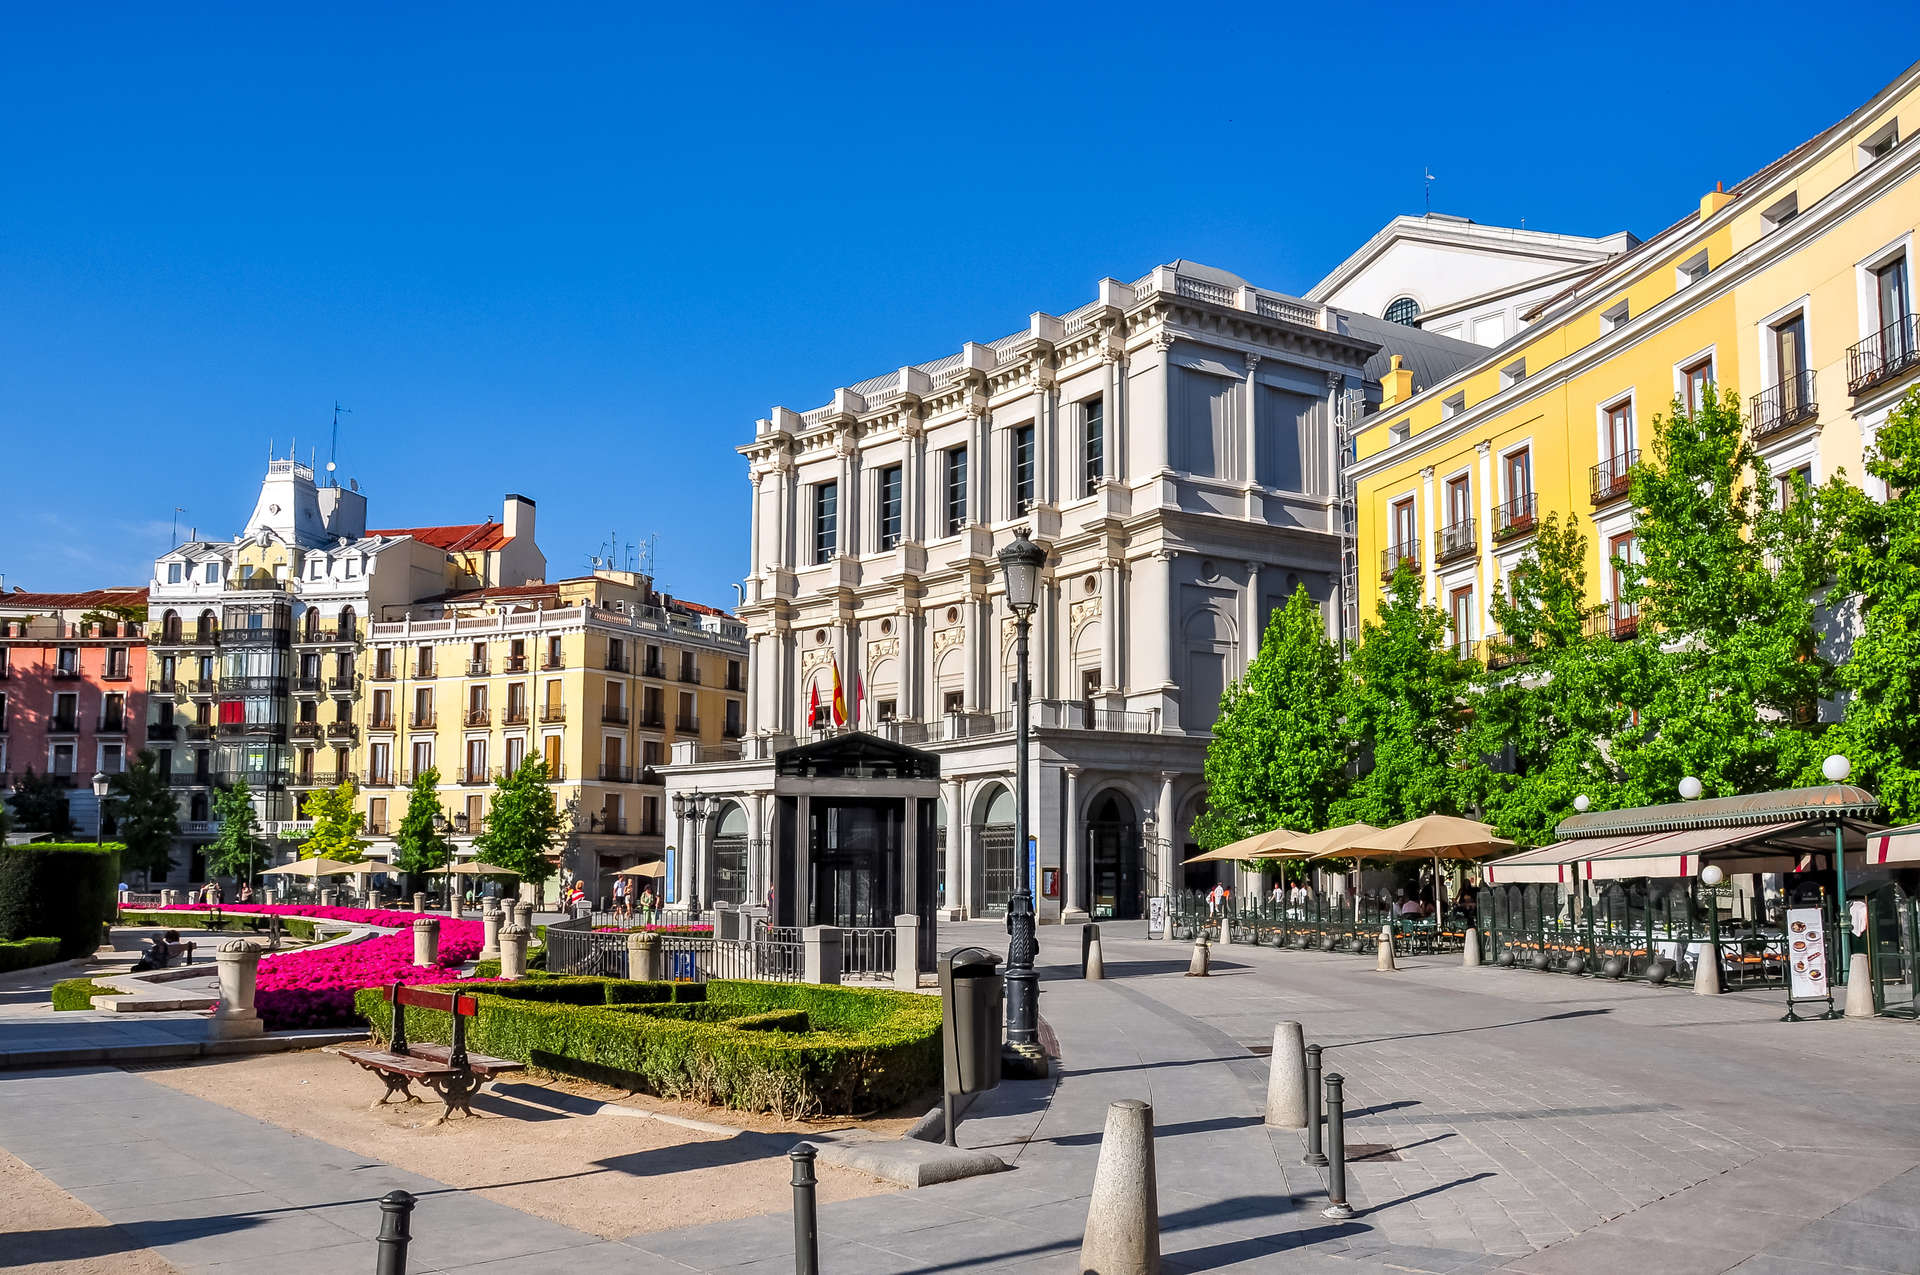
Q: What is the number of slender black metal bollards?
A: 4